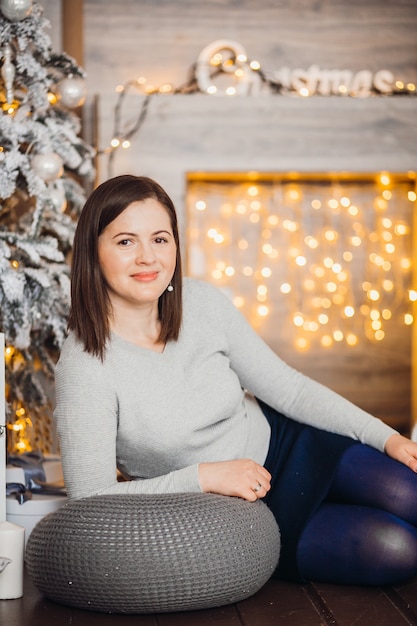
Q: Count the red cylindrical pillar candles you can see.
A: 0